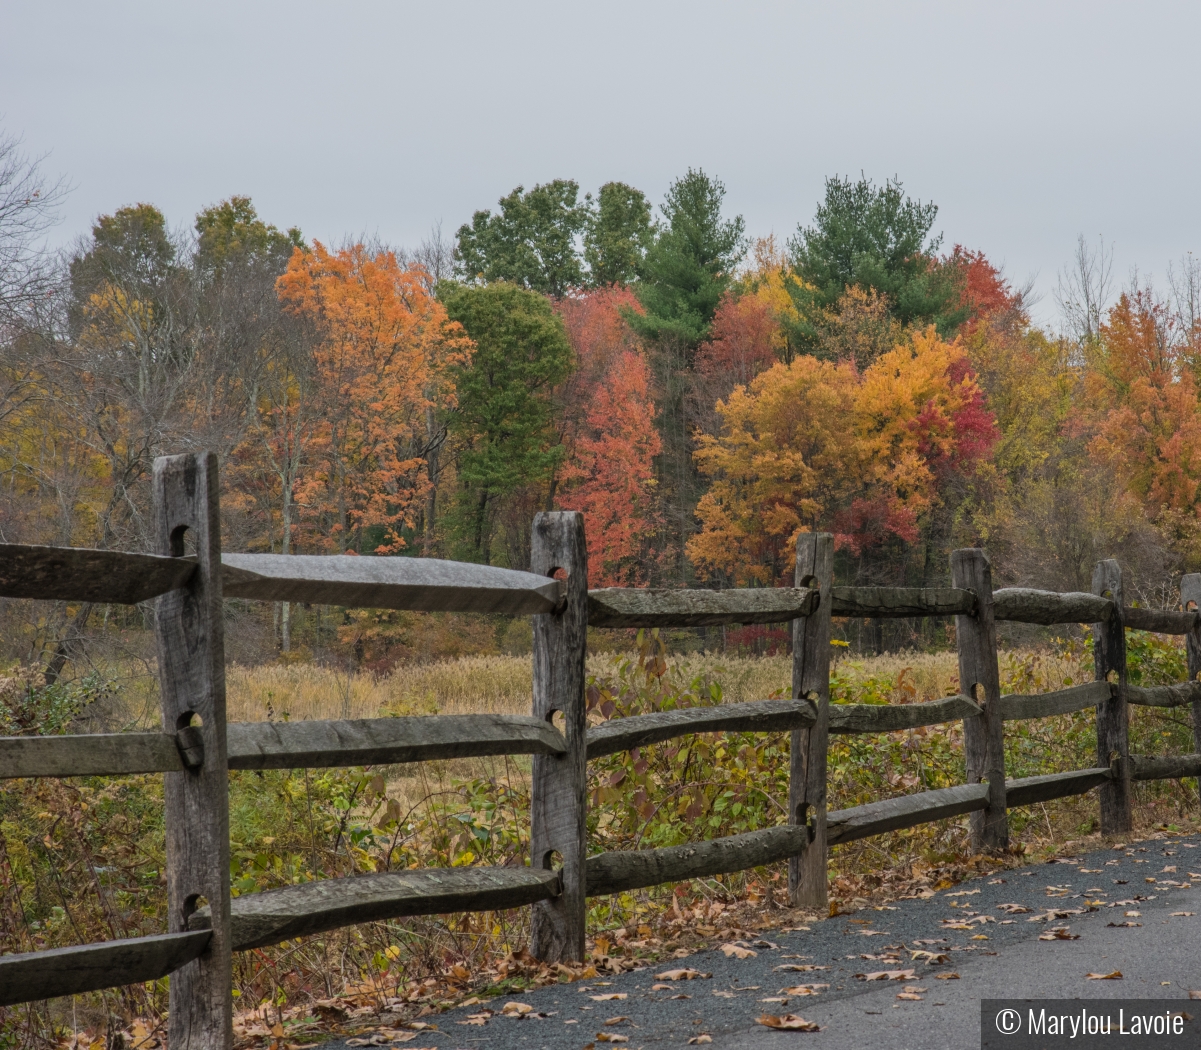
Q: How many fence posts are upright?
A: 6